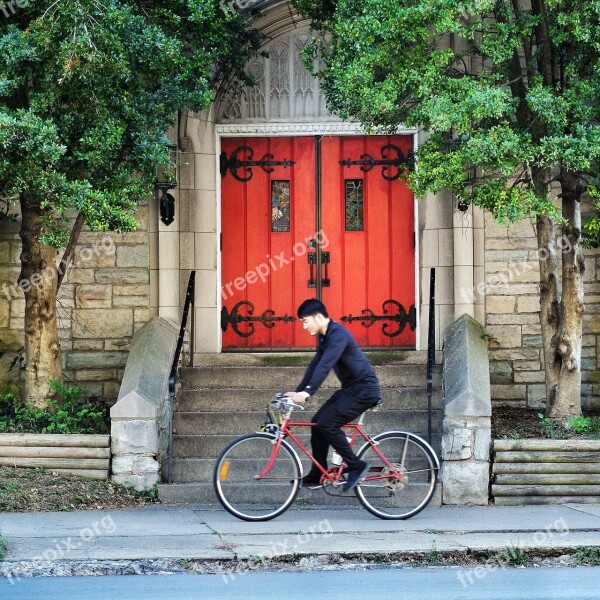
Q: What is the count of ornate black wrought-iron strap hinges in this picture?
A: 4